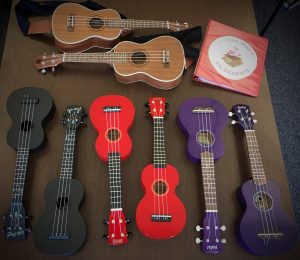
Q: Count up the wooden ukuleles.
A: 2